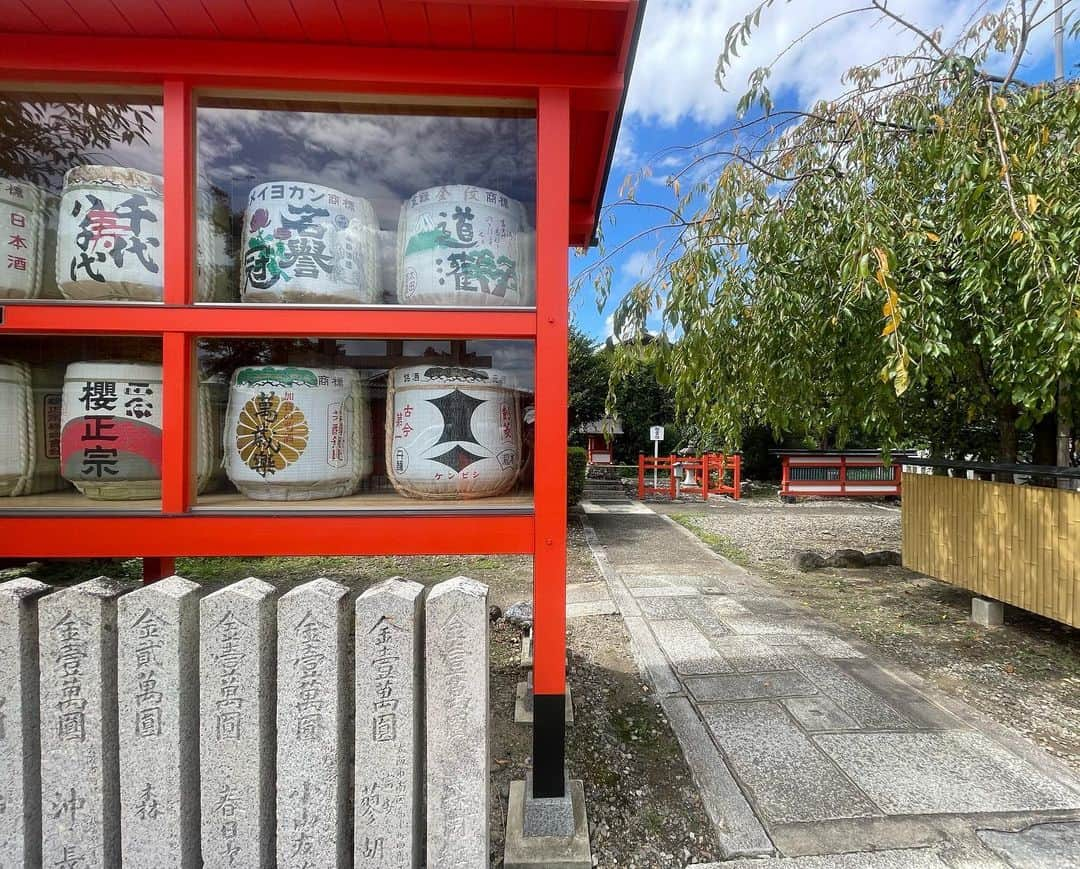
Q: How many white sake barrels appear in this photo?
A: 8